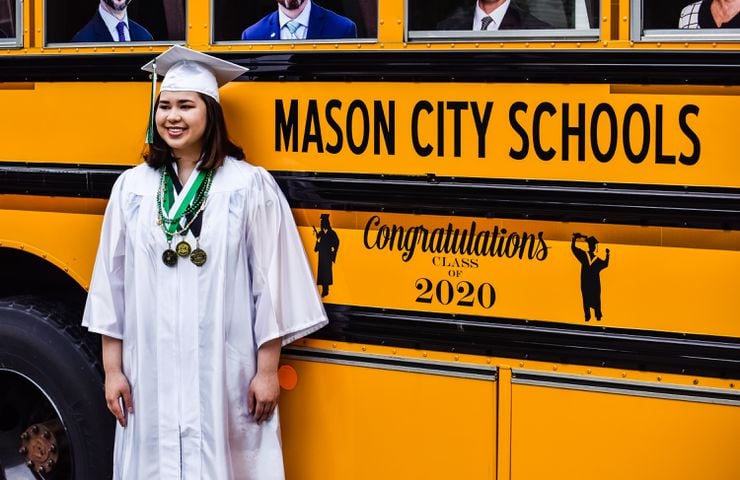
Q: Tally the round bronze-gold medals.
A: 3